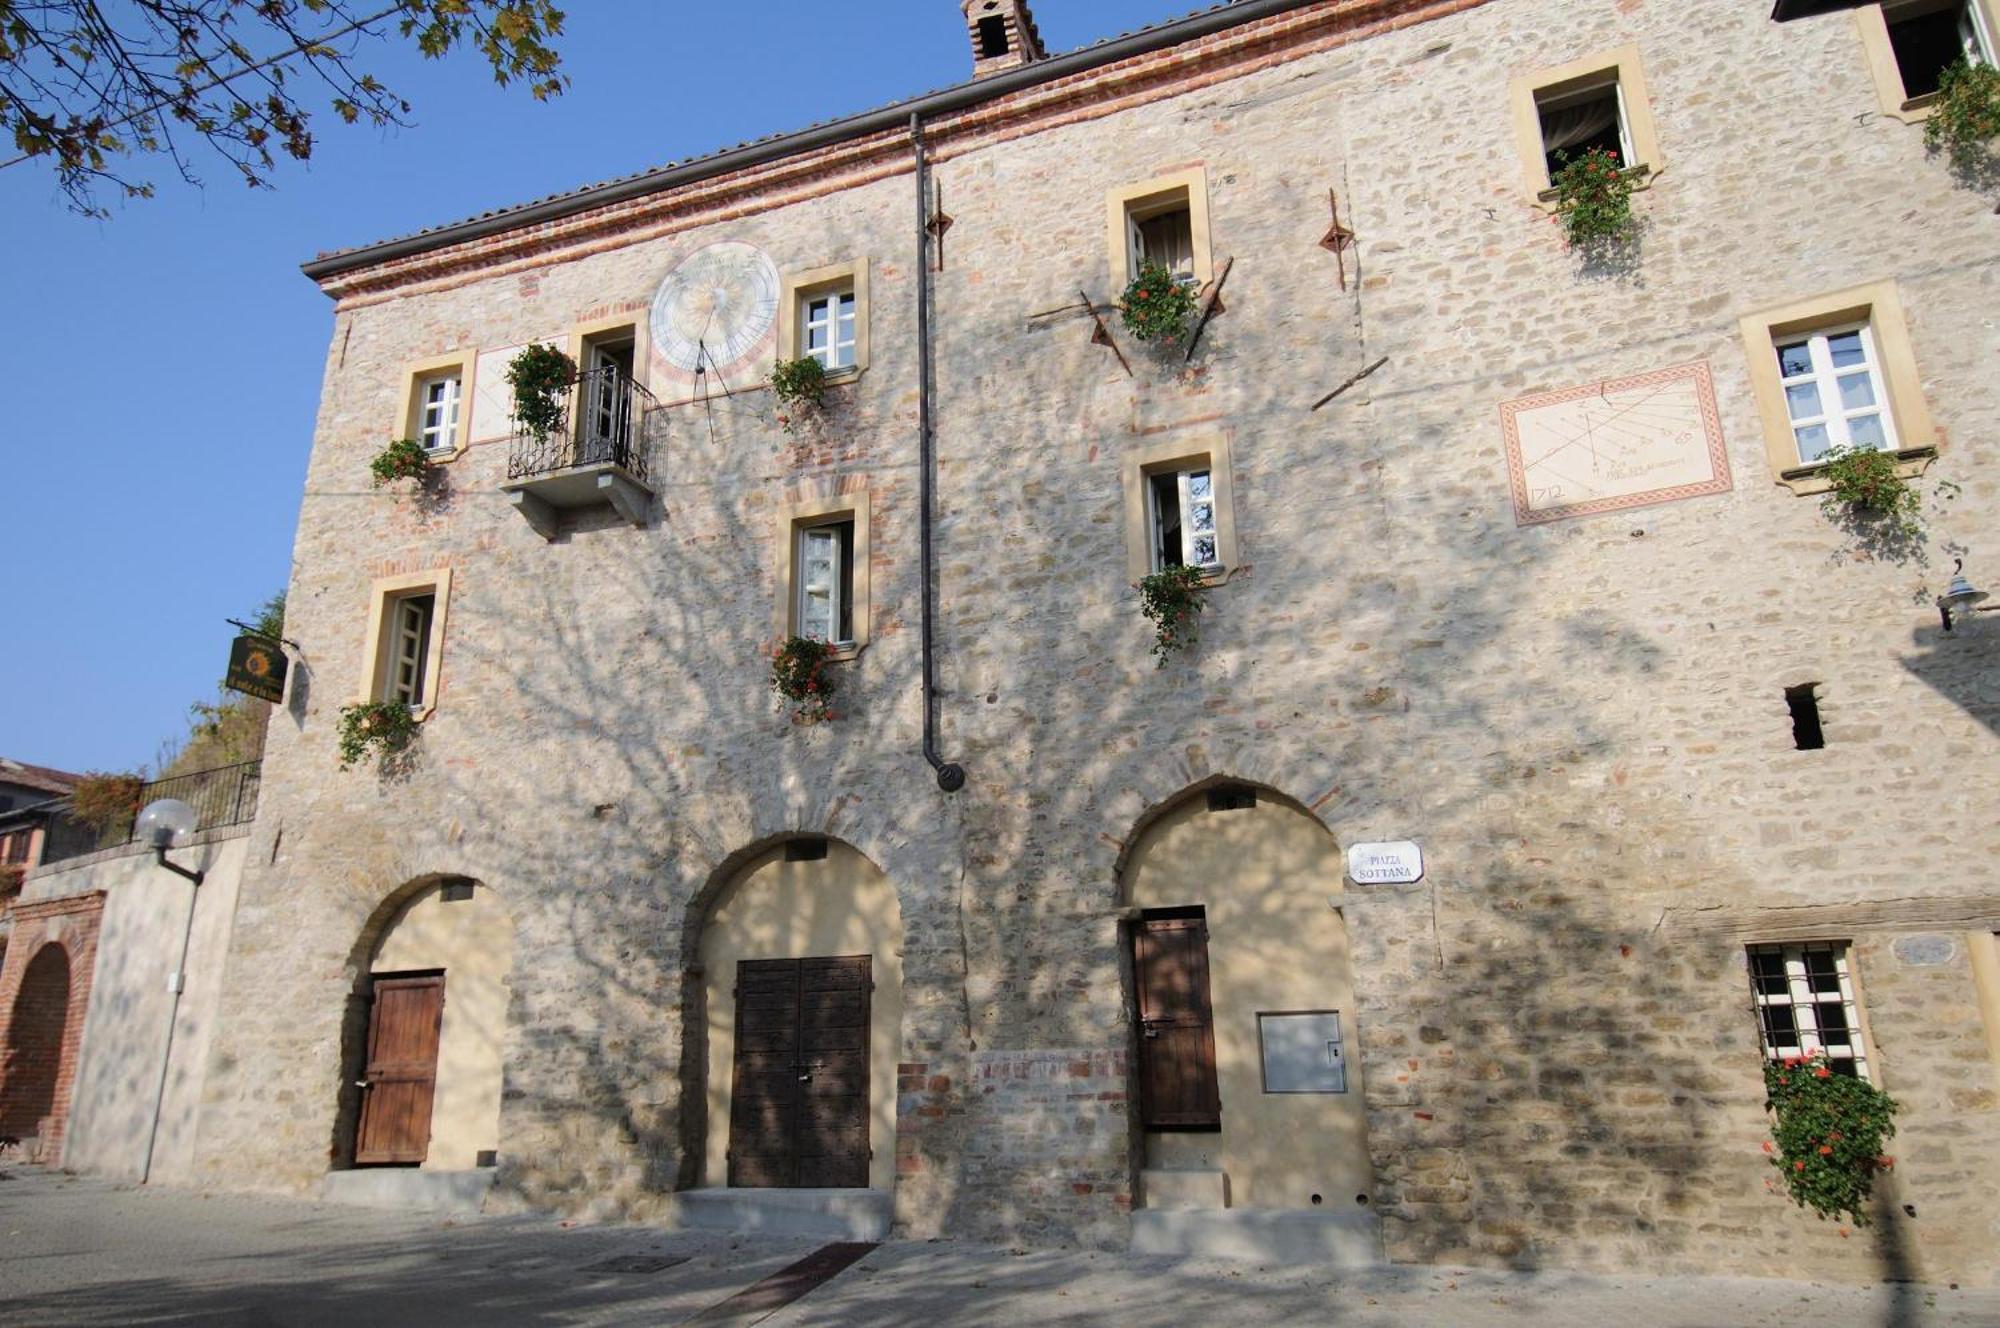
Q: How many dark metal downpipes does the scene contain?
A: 1